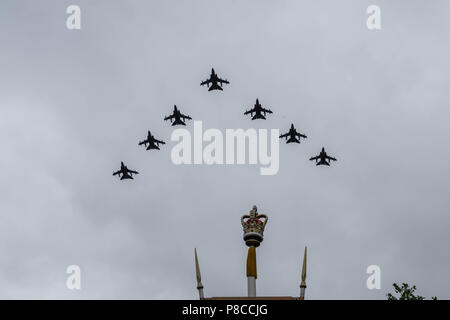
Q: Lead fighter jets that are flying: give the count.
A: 1